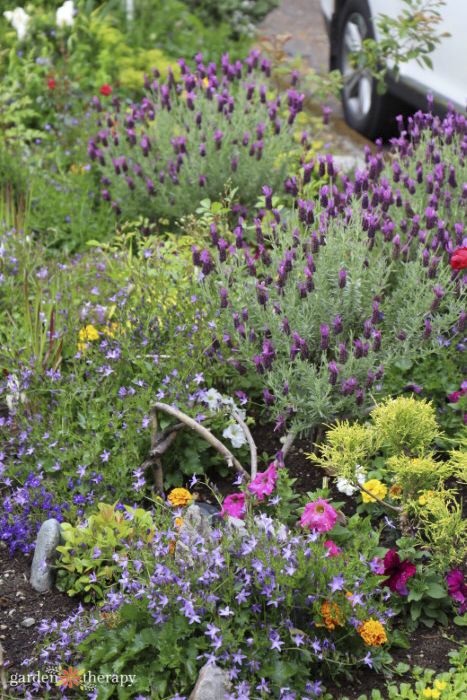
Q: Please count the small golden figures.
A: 0